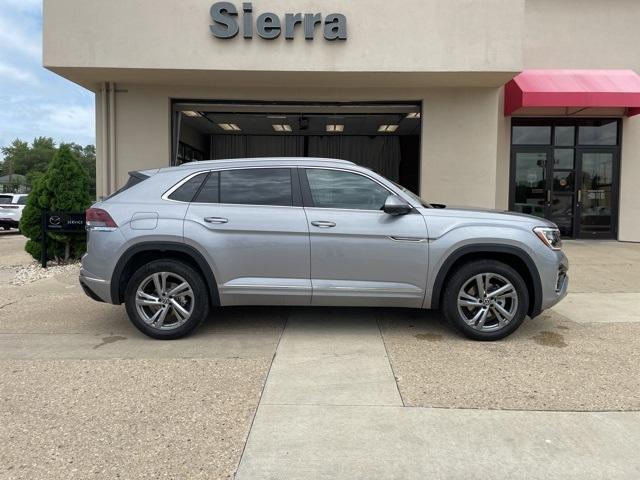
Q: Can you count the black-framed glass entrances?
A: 1